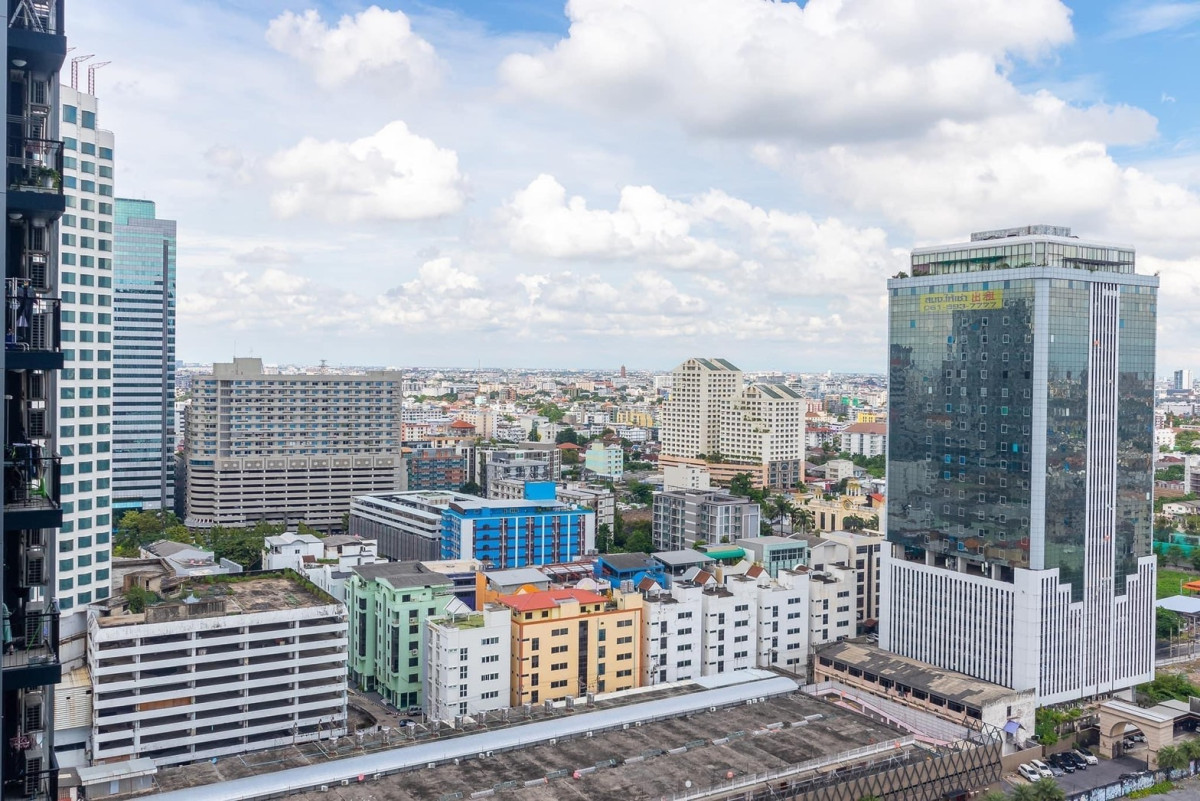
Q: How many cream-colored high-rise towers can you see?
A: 2